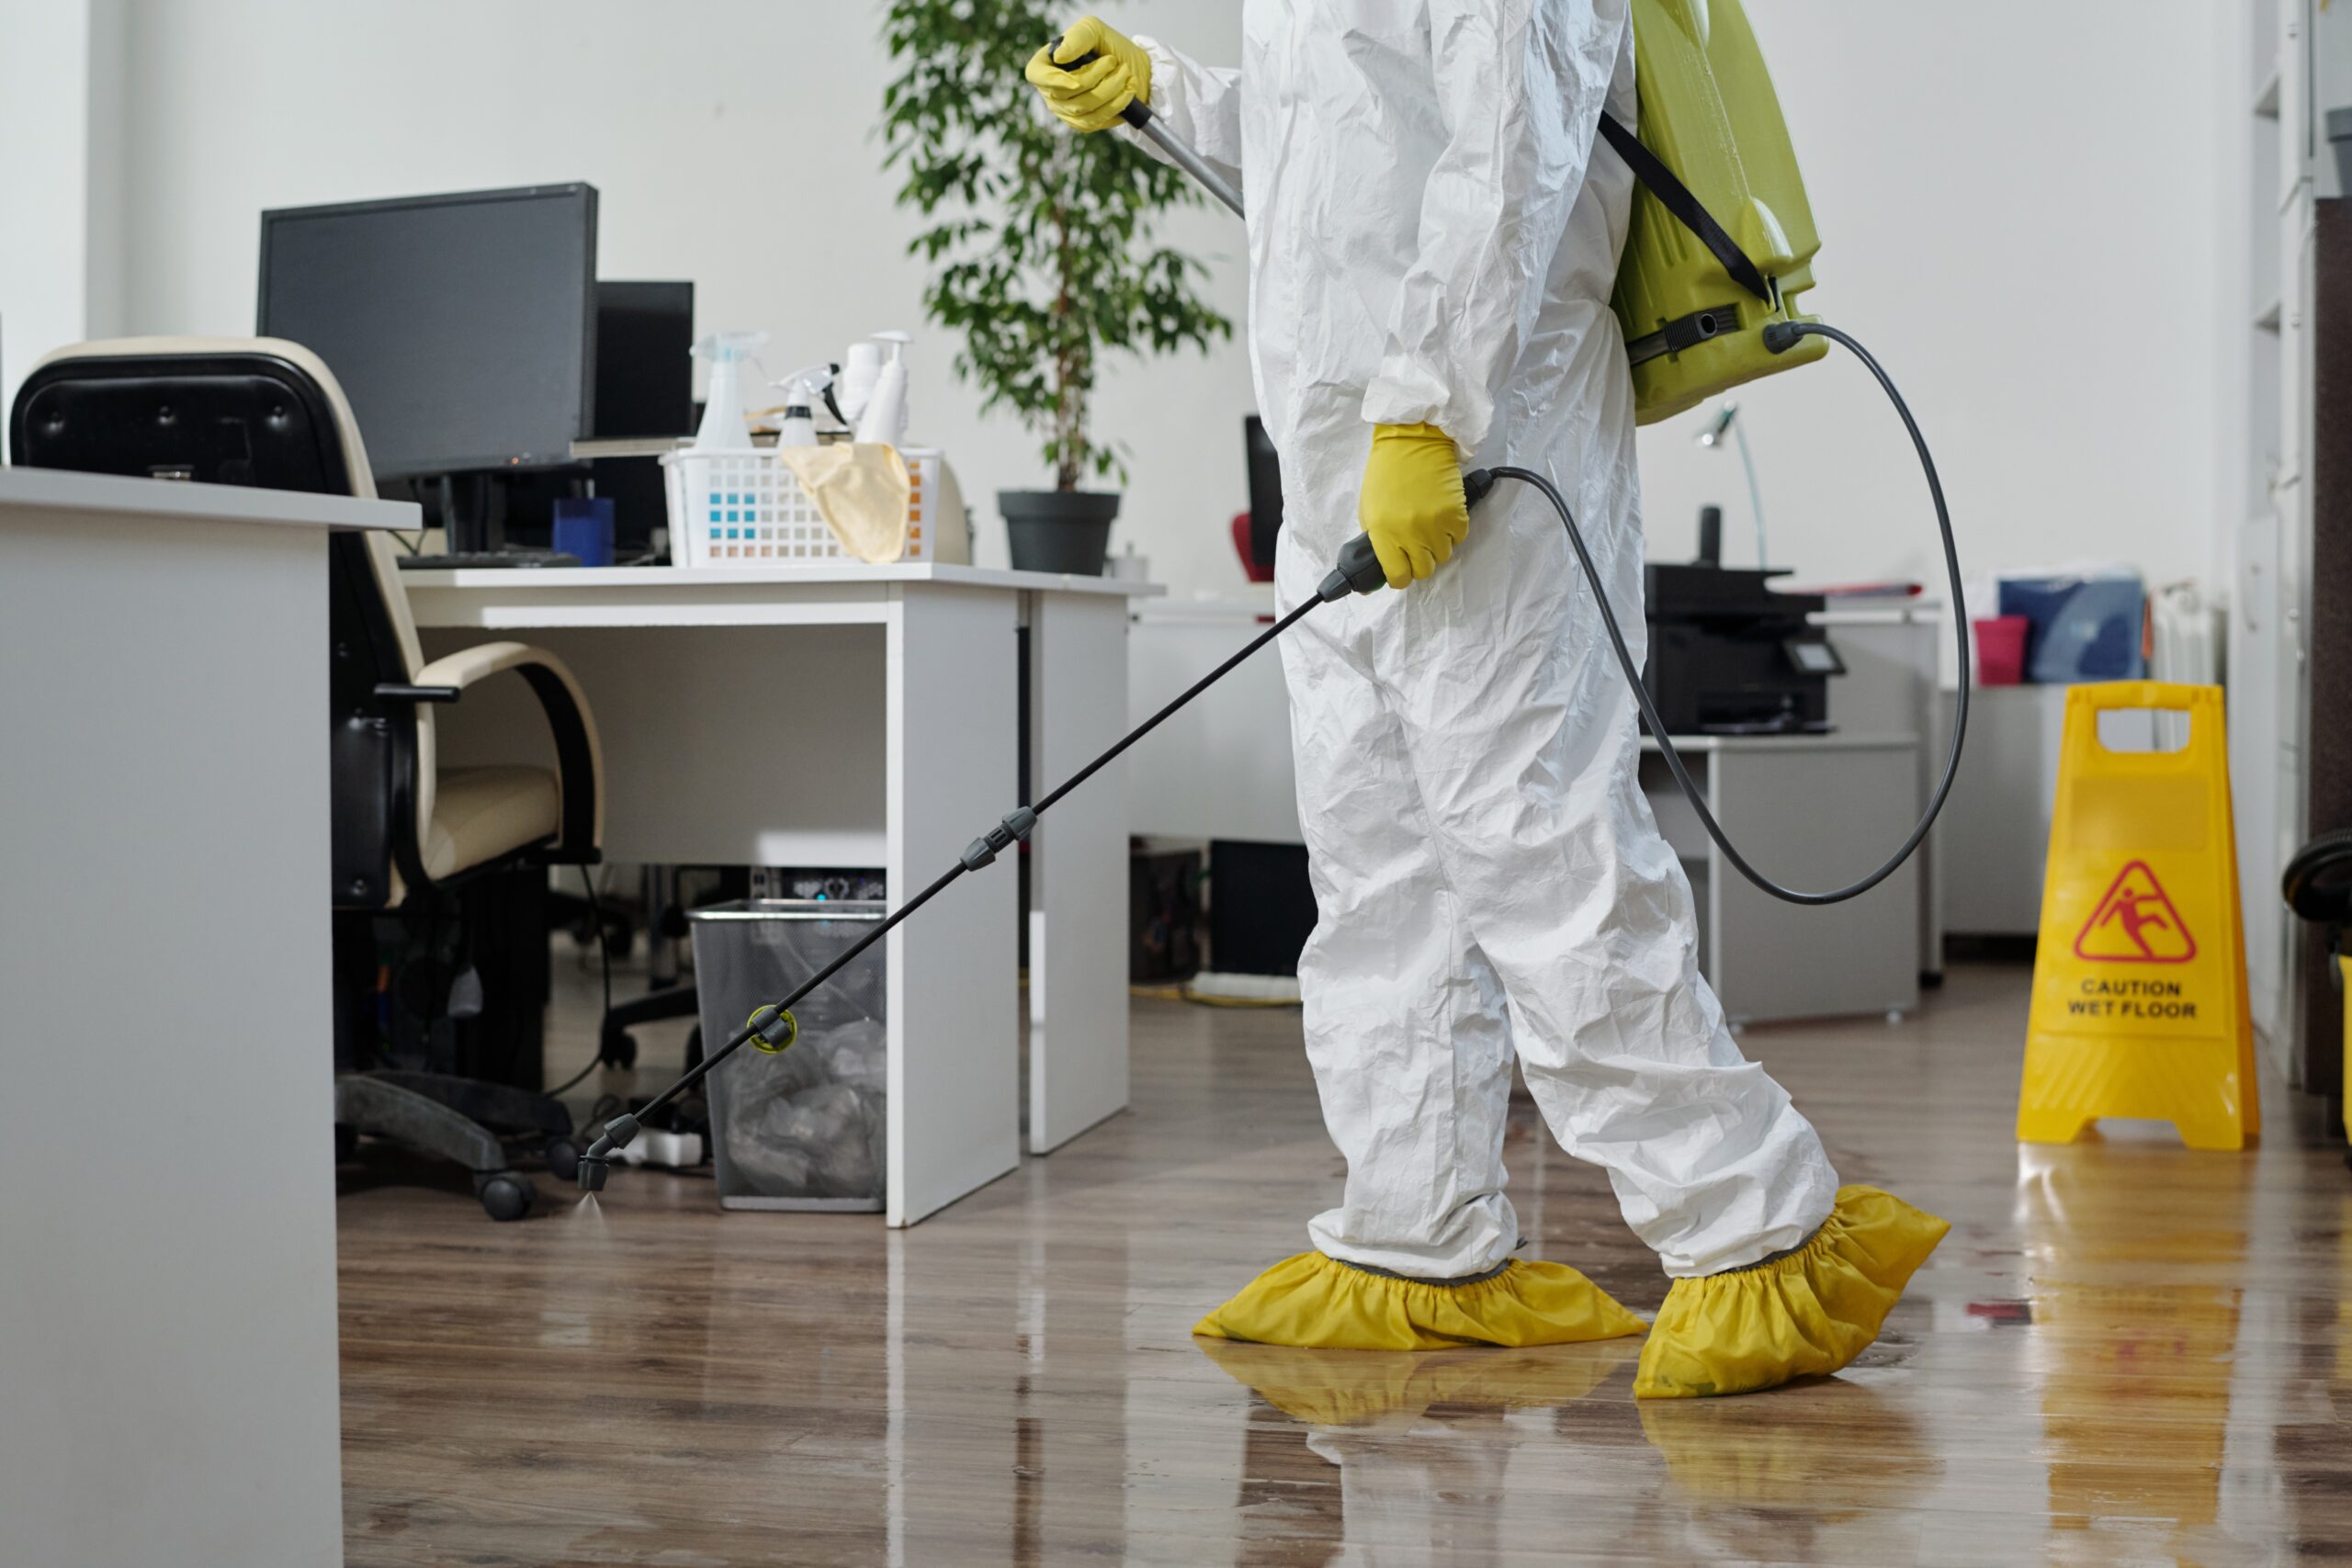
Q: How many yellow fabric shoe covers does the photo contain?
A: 2